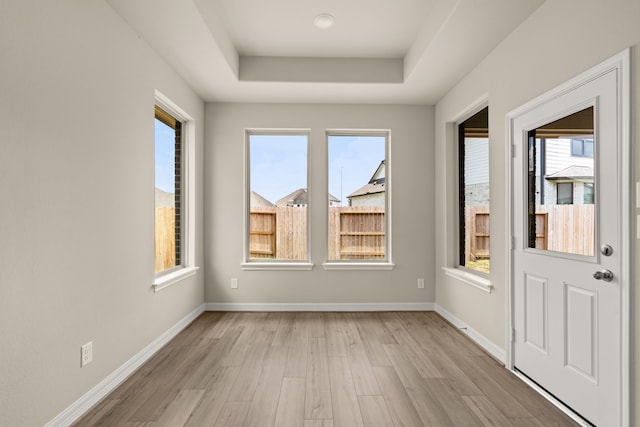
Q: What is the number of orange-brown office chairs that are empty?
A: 0